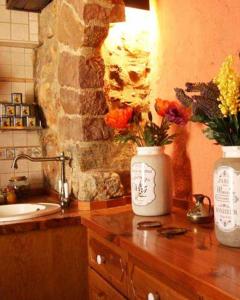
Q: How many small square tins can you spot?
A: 6